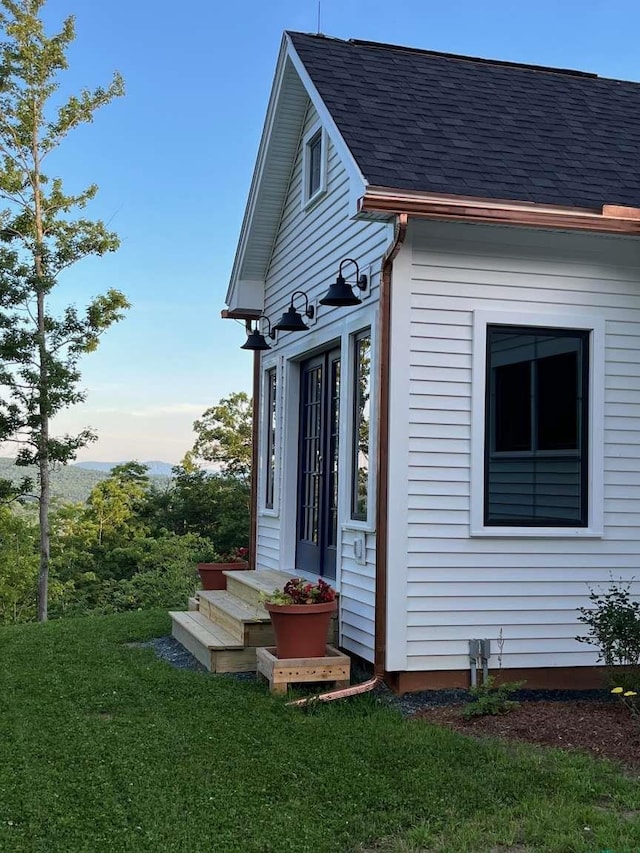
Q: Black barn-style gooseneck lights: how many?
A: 3